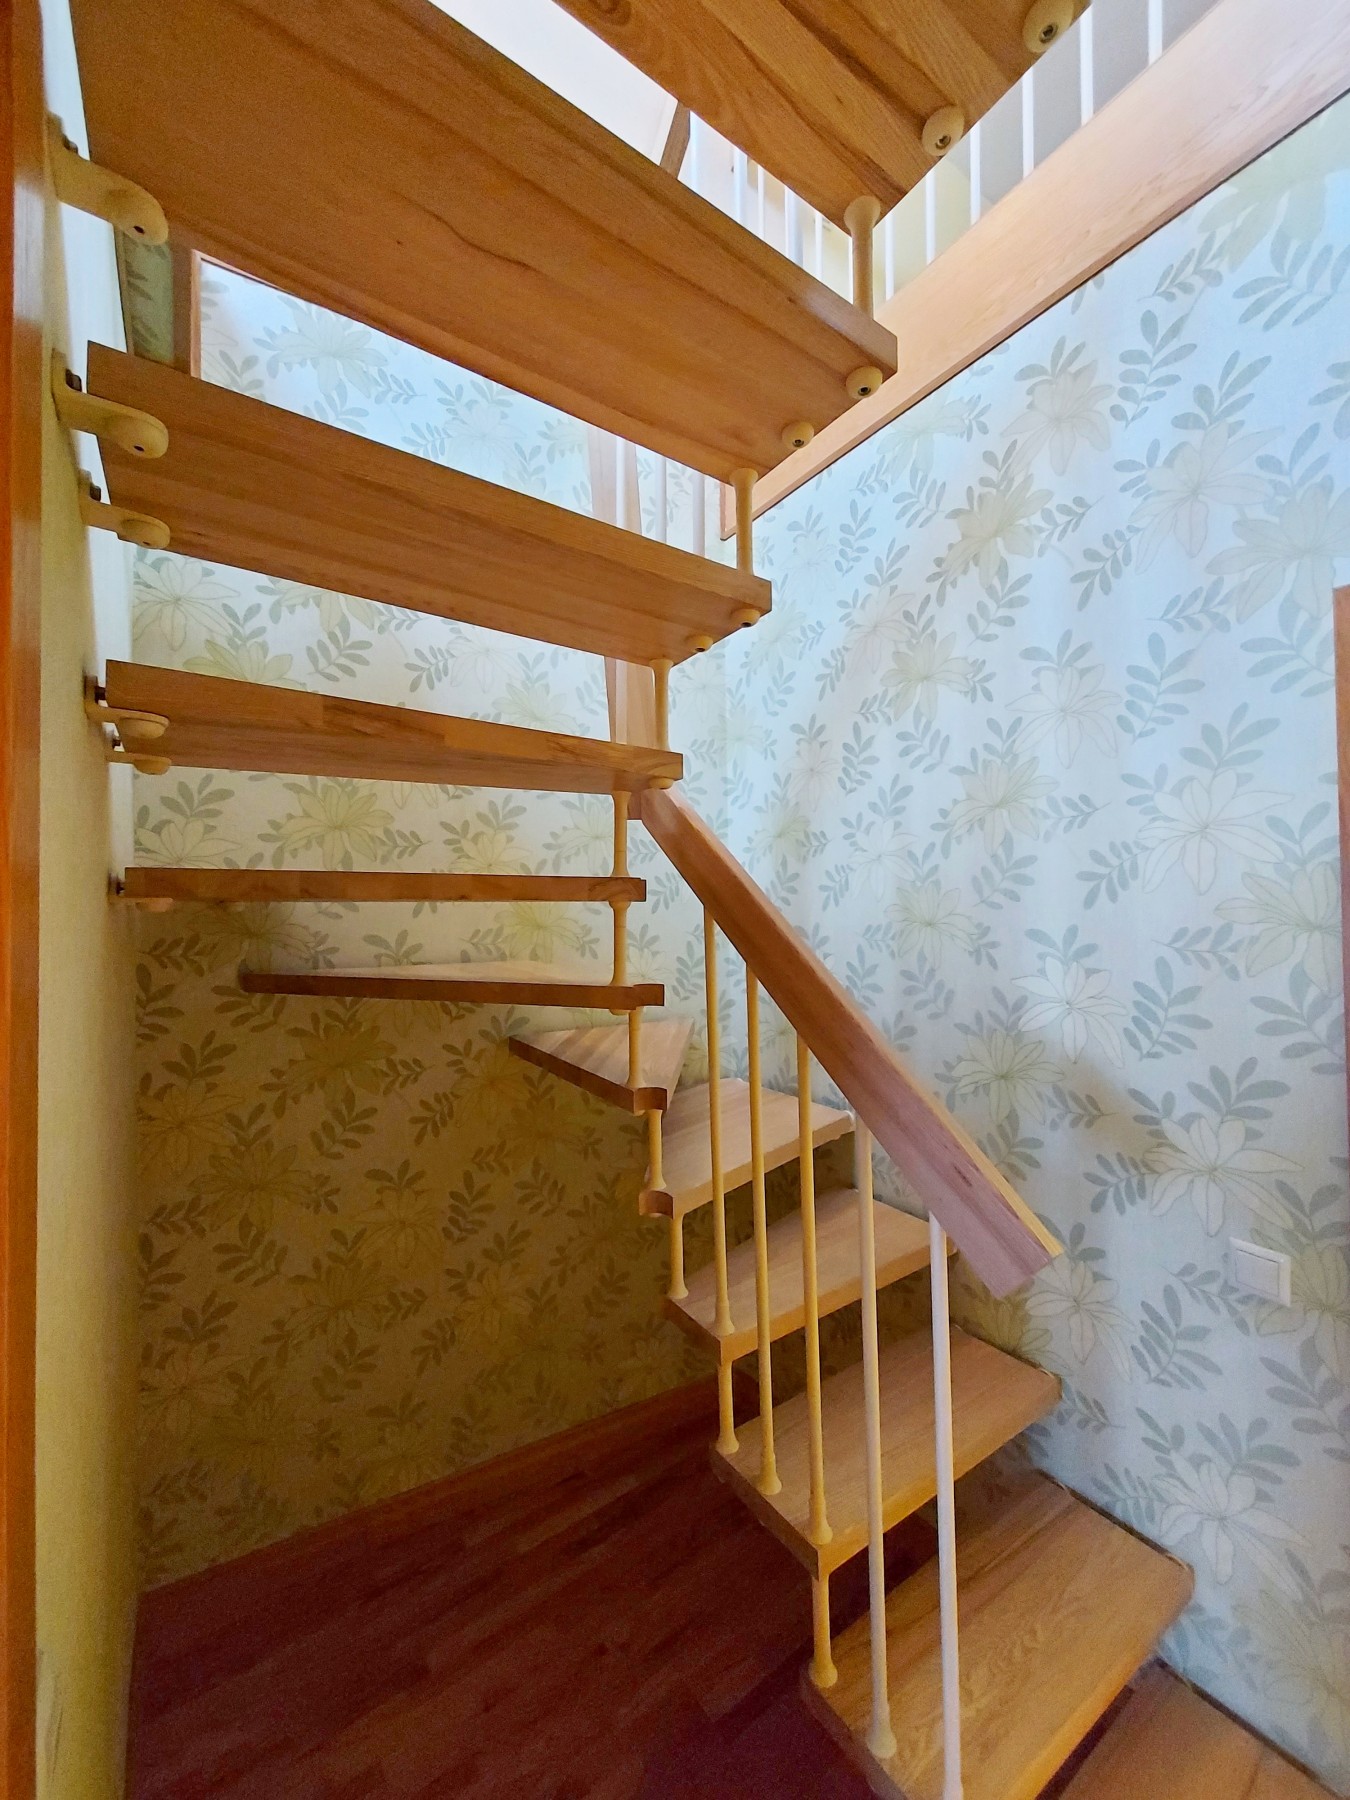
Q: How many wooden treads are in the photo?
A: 11